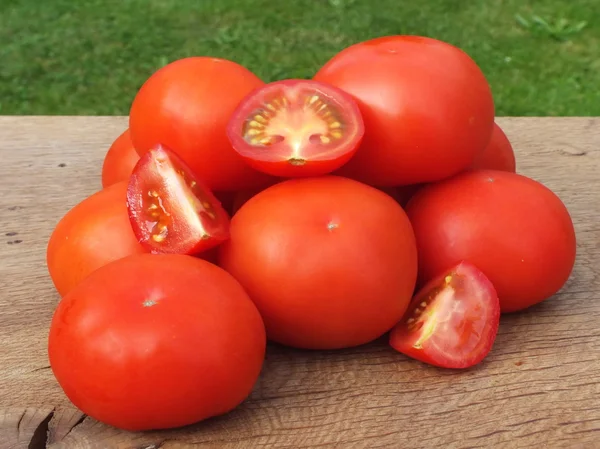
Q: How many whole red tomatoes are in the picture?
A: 8